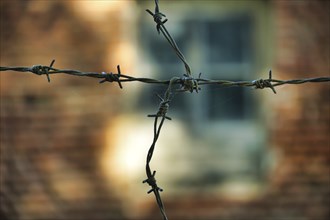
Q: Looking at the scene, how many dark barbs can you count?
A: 7